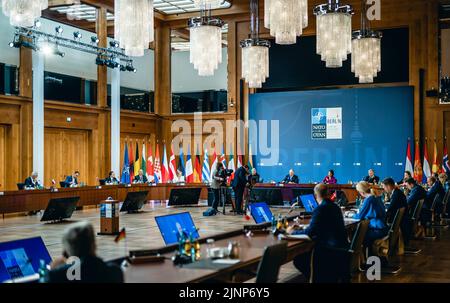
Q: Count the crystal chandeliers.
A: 7